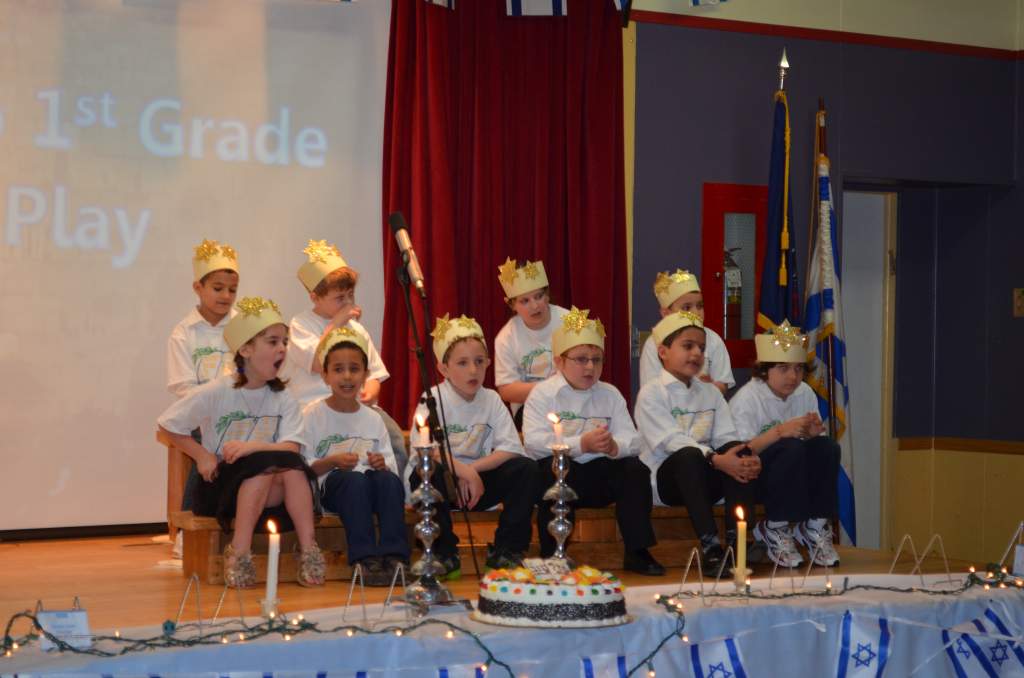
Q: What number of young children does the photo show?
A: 10